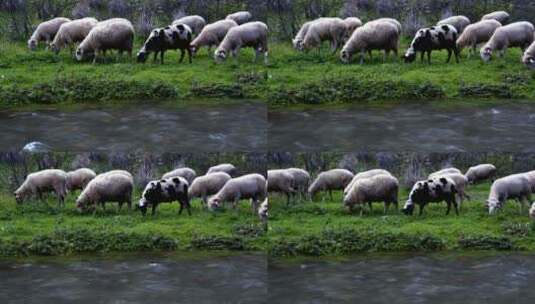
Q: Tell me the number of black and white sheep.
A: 4